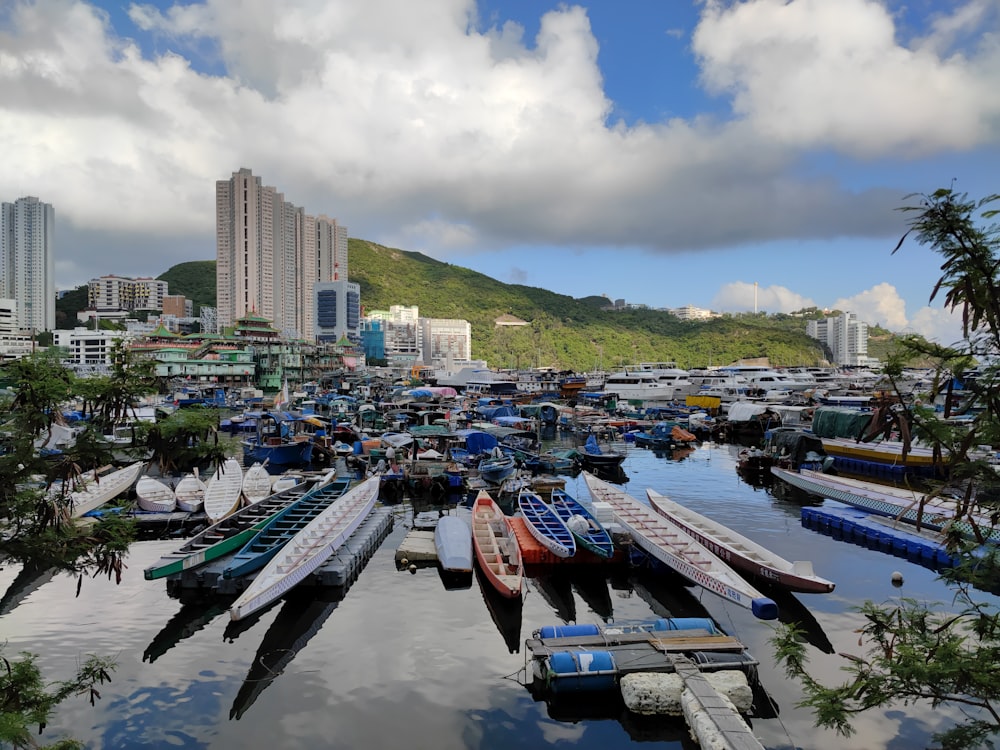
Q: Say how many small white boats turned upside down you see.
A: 1